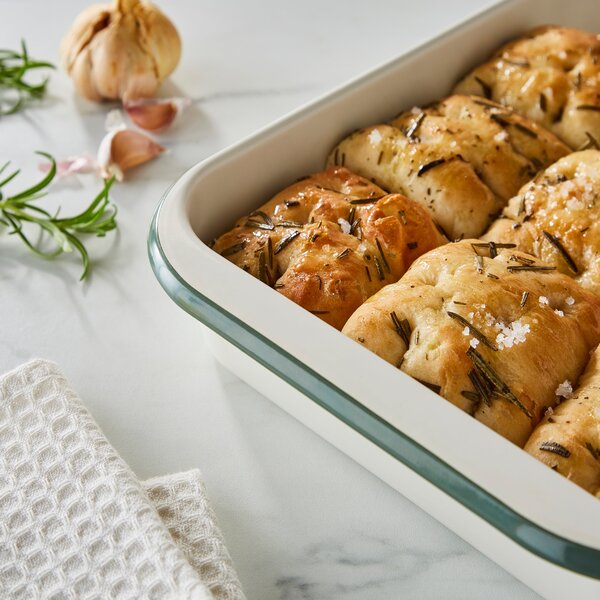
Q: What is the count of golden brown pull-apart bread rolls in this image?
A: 6